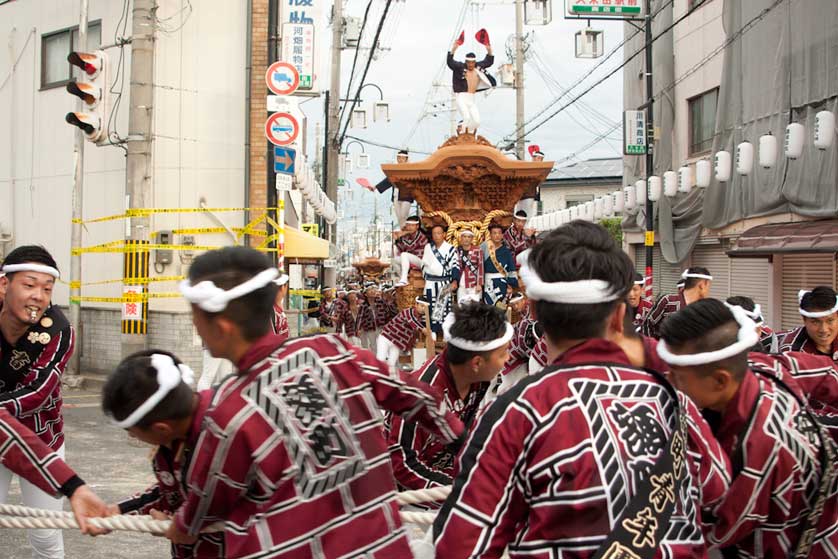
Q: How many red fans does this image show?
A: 4